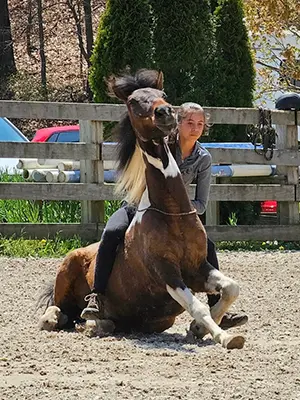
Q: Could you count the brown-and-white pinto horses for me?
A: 1